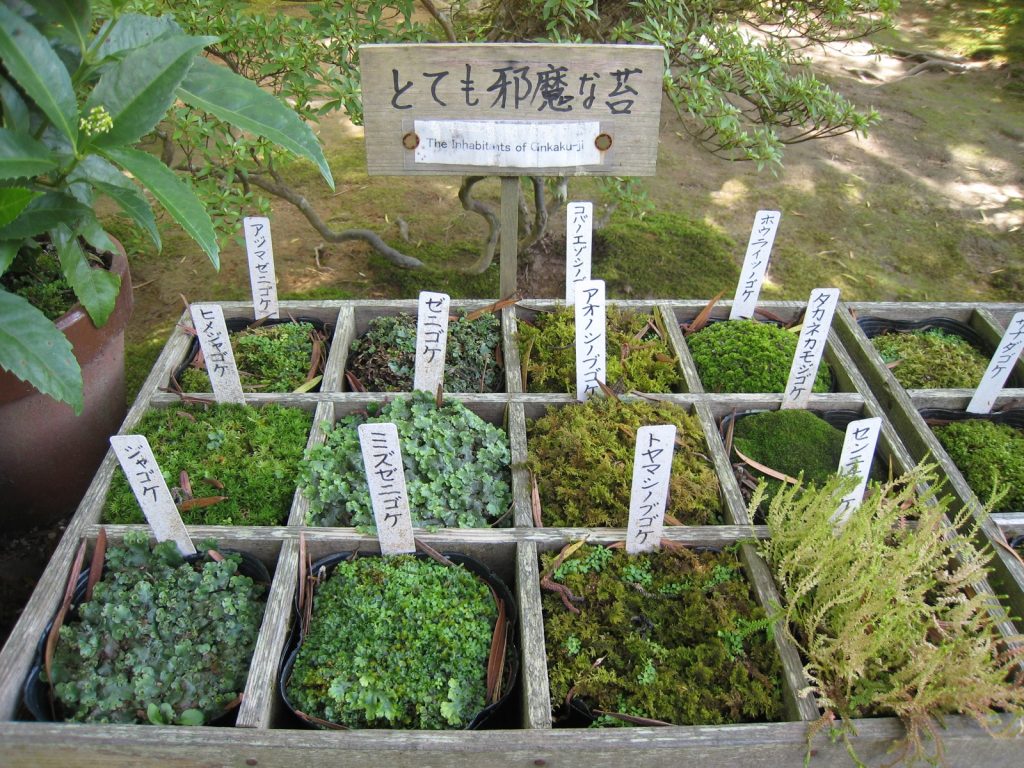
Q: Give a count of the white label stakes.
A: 12